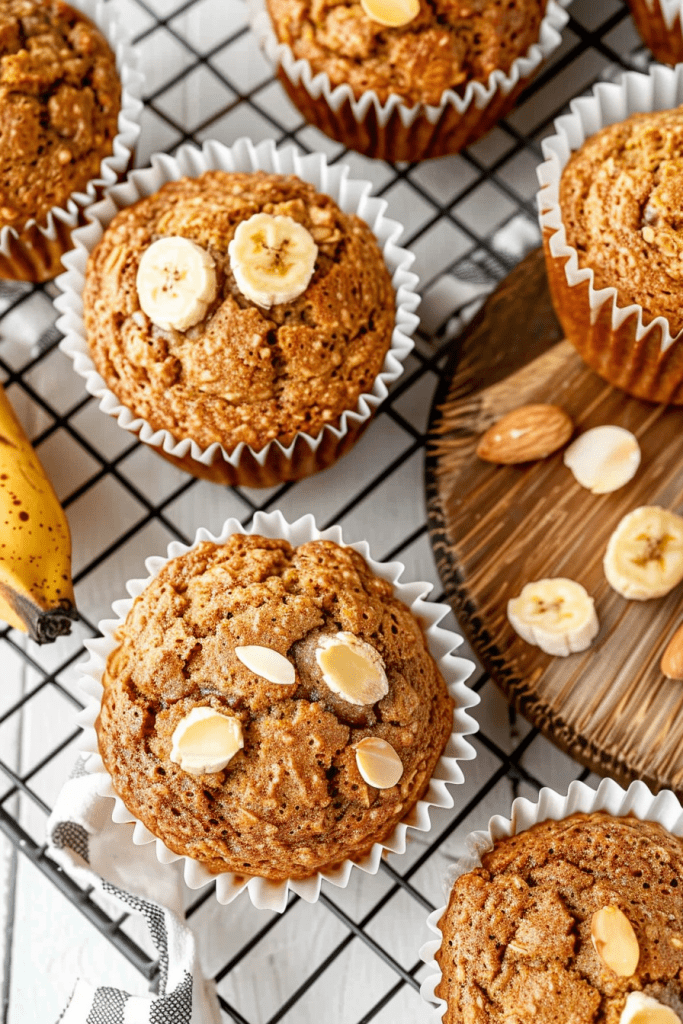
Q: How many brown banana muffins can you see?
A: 7